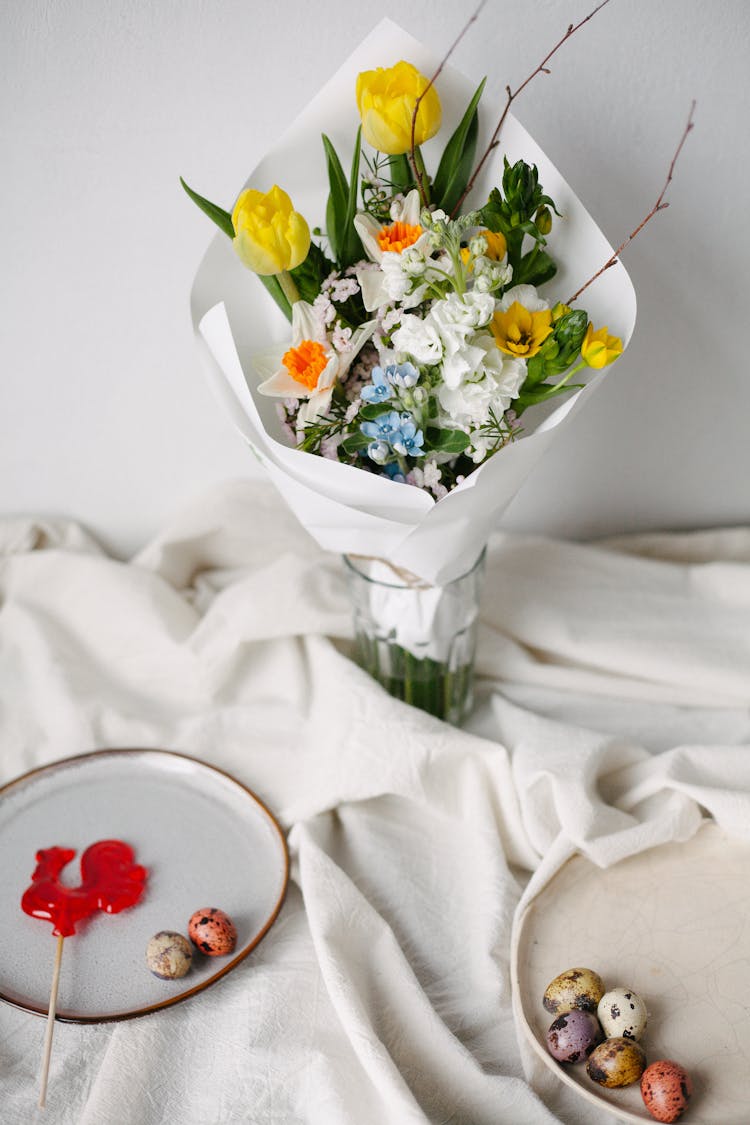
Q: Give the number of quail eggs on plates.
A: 7